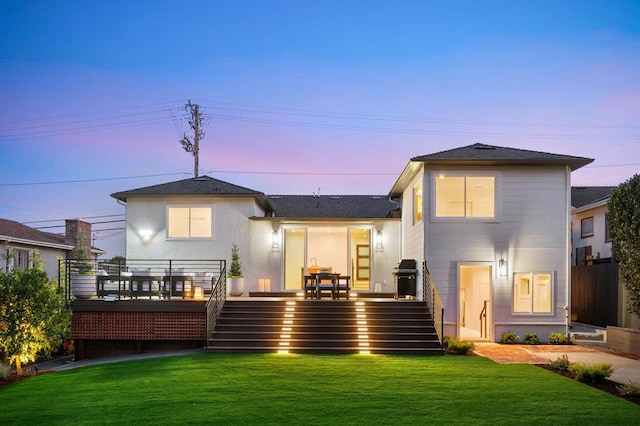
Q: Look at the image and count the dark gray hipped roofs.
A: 2